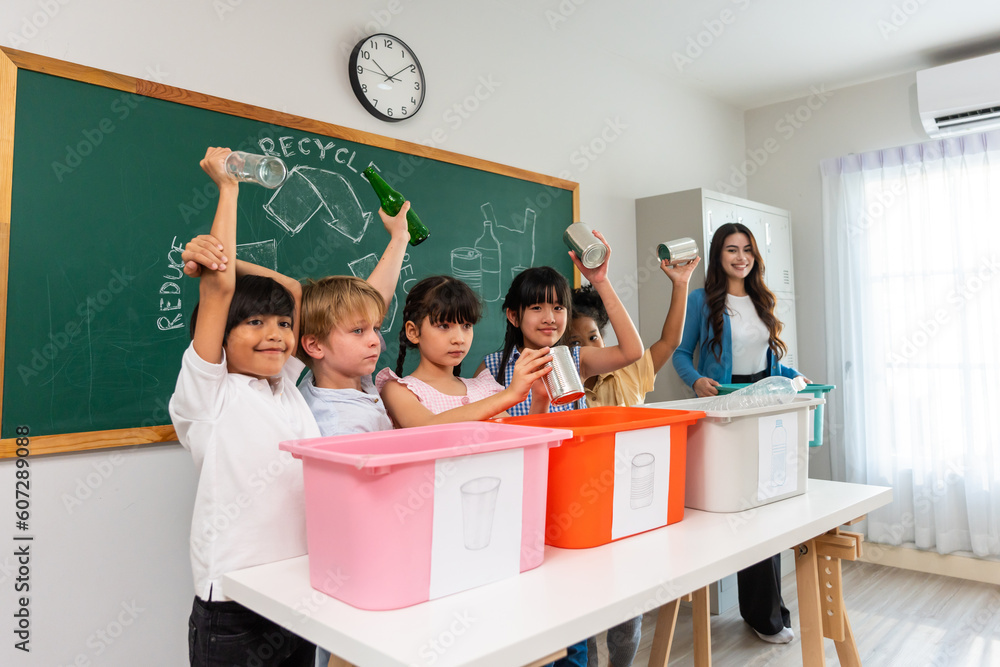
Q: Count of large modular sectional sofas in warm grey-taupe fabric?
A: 0